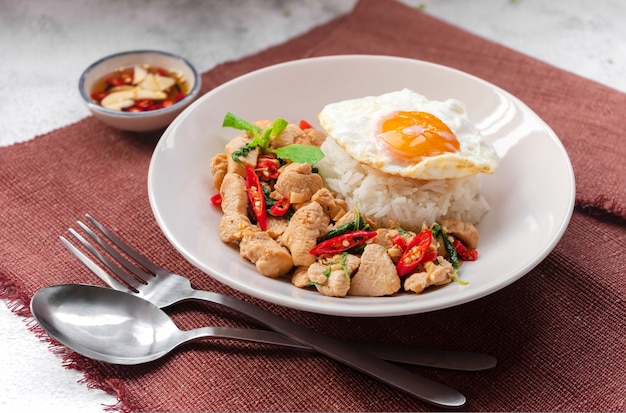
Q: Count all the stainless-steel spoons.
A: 1